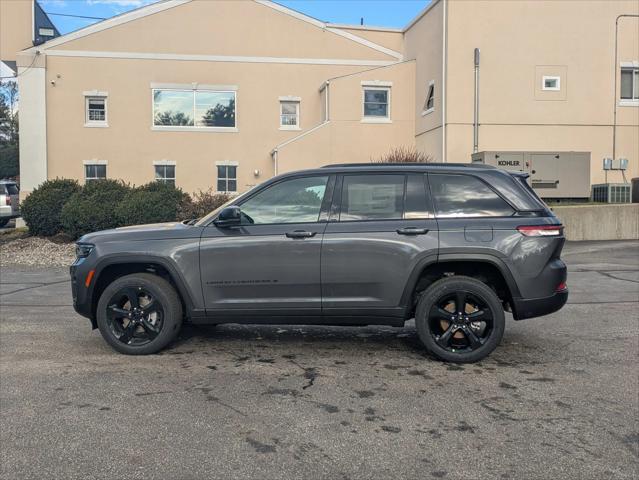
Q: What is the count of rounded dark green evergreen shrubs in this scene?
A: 3